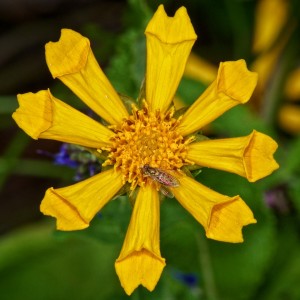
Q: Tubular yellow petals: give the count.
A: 8